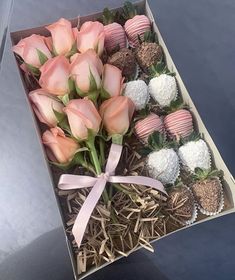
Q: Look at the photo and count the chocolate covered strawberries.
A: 12